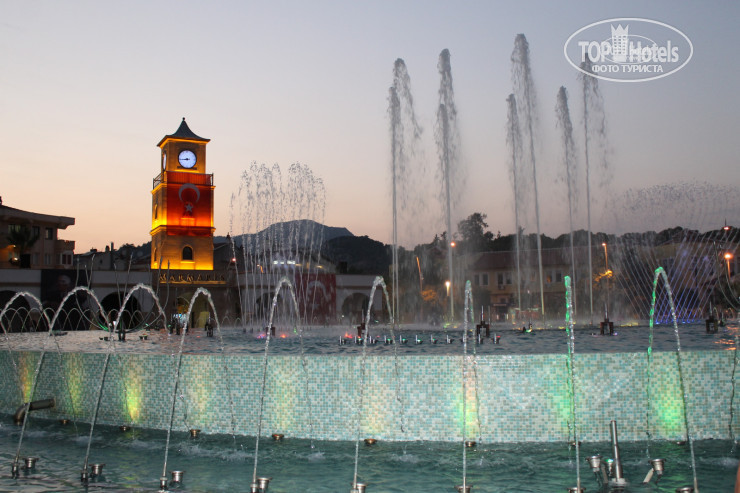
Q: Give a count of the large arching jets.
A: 9